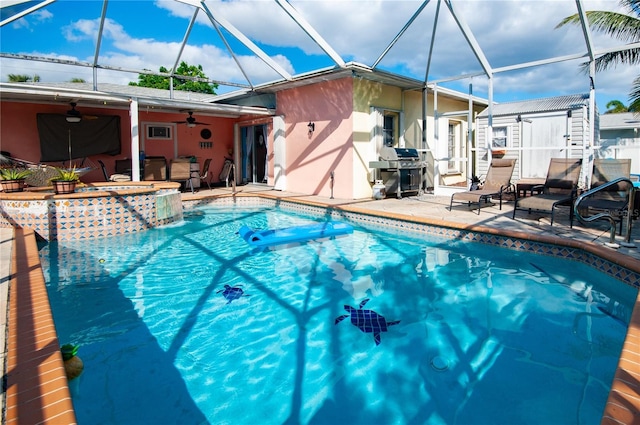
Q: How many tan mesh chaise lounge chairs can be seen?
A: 3